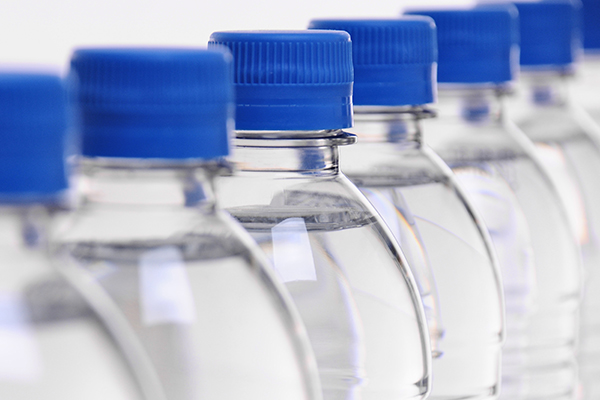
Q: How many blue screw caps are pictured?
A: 7